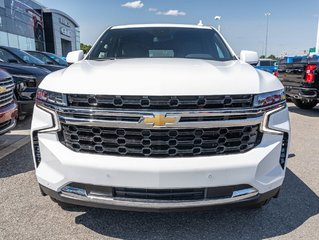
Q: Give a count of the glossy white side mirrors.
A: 2